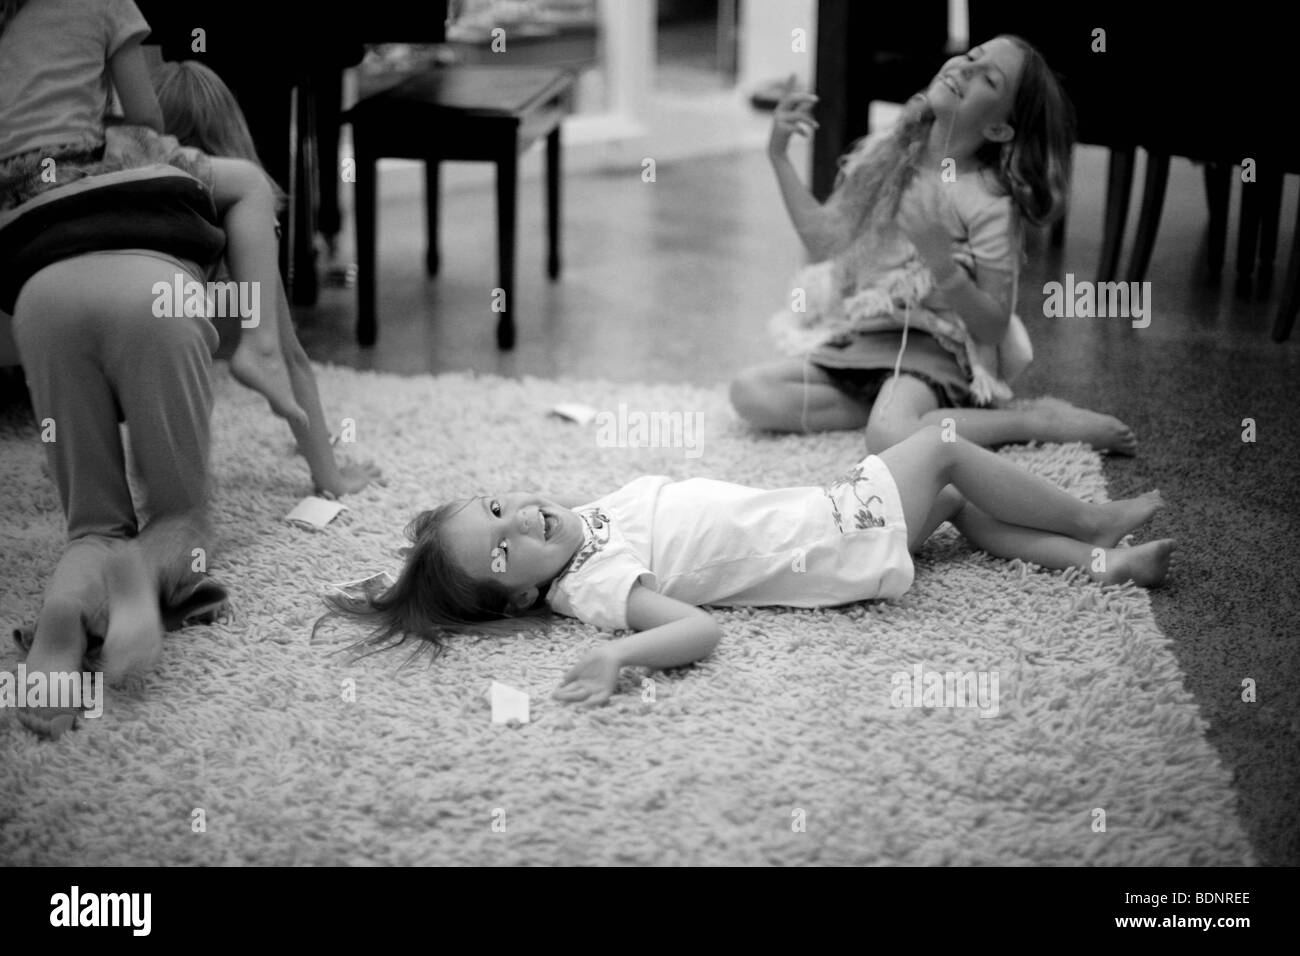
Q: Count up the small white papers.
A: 3